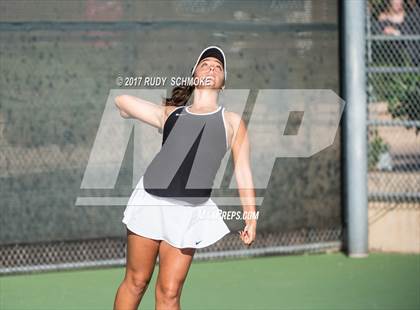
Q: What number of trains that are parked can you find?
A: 0